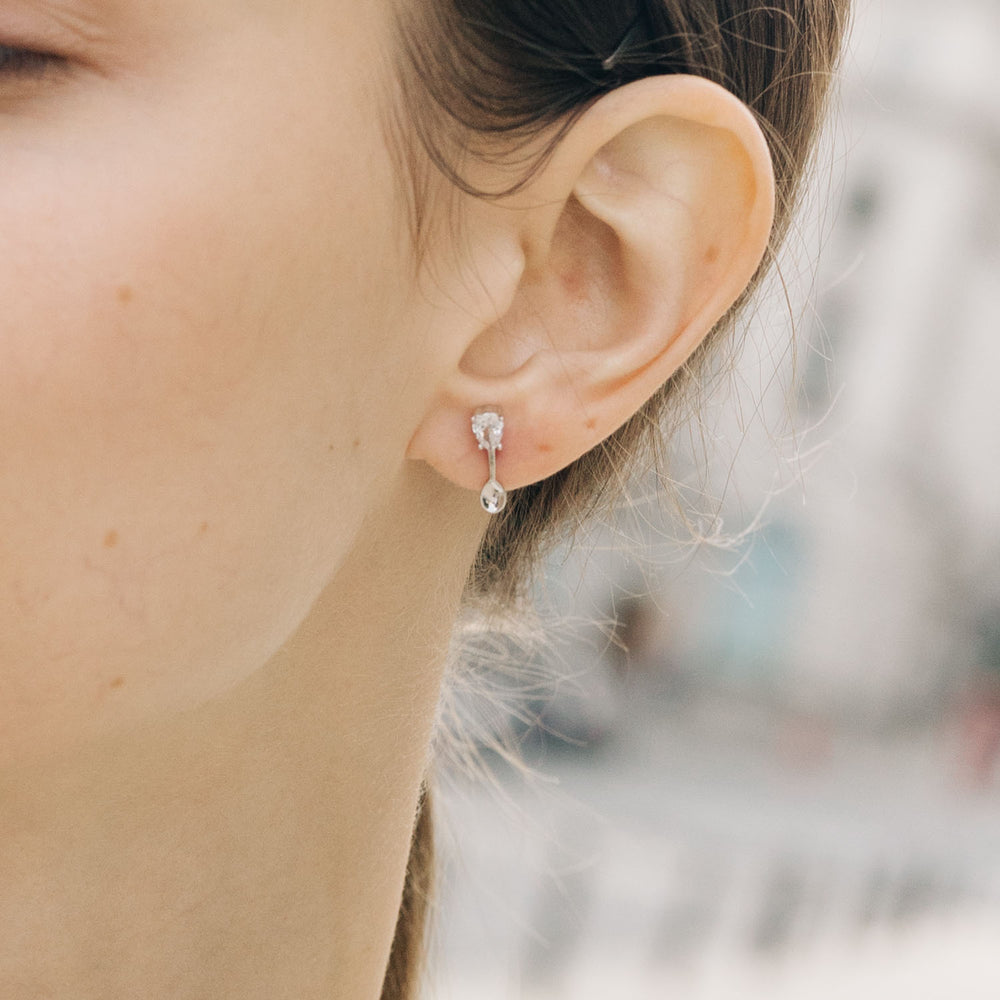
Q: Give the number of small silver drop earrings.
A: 1